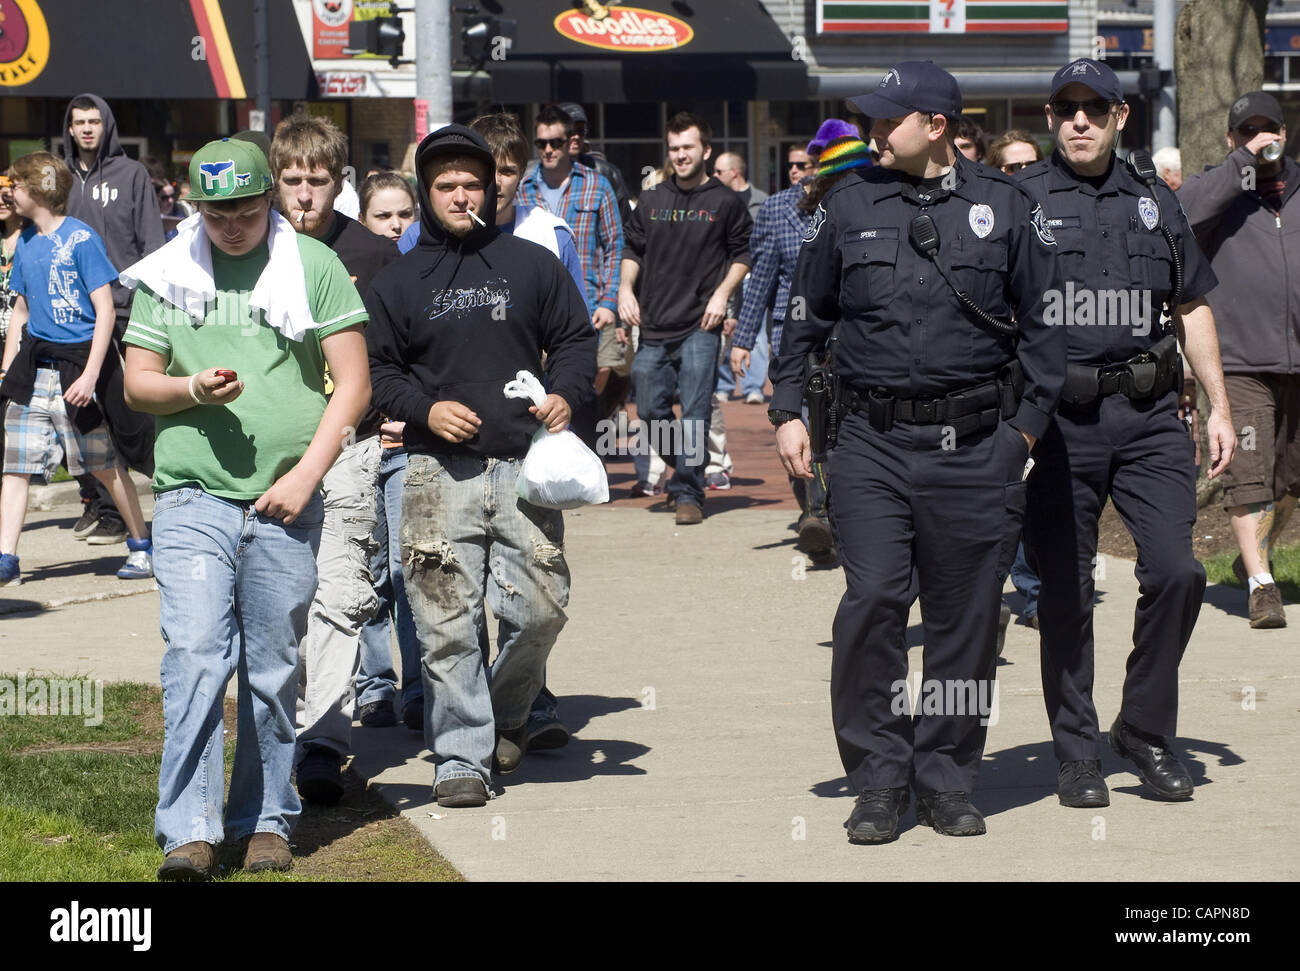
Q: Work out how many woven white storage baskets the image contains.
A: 0